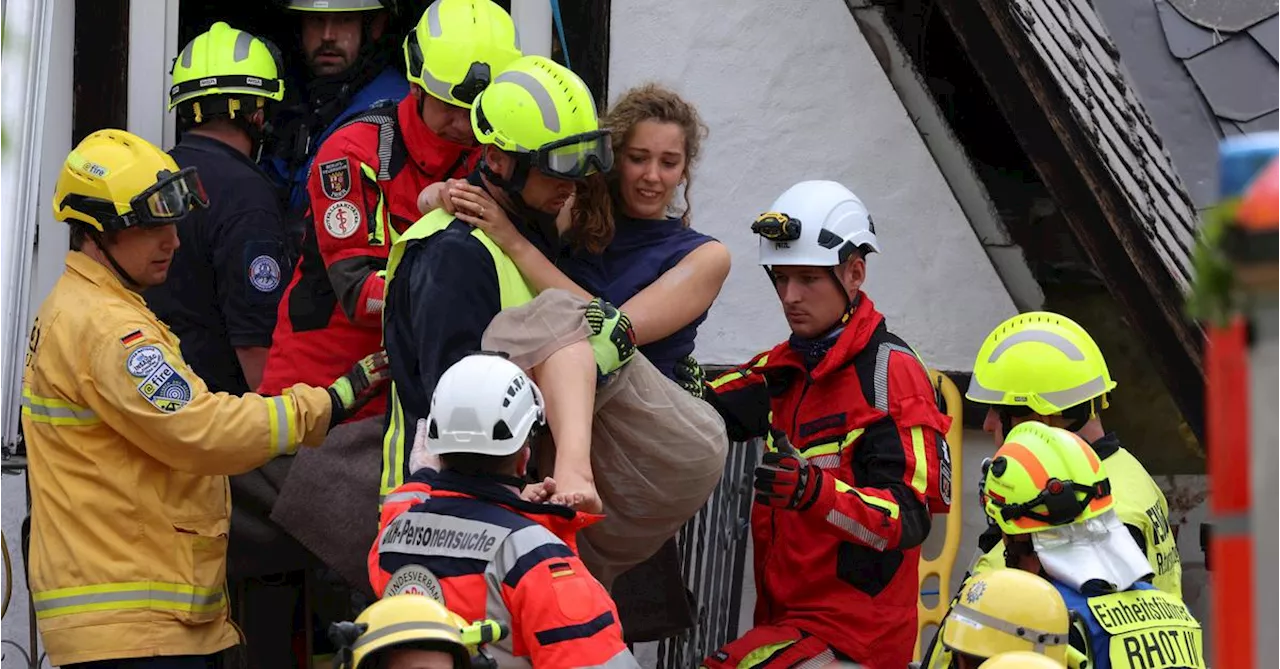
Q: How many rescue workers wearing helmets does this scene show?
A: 12